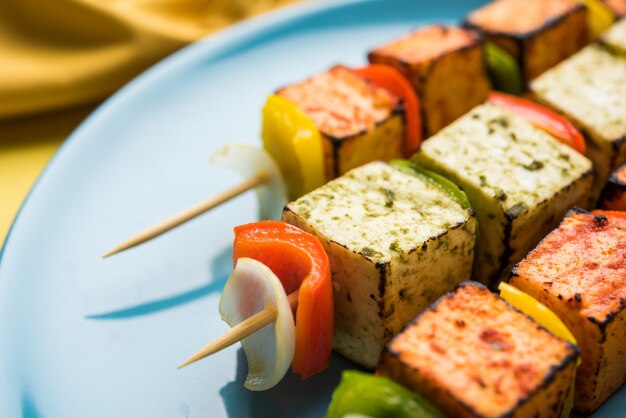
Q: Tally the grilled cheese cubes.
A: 11